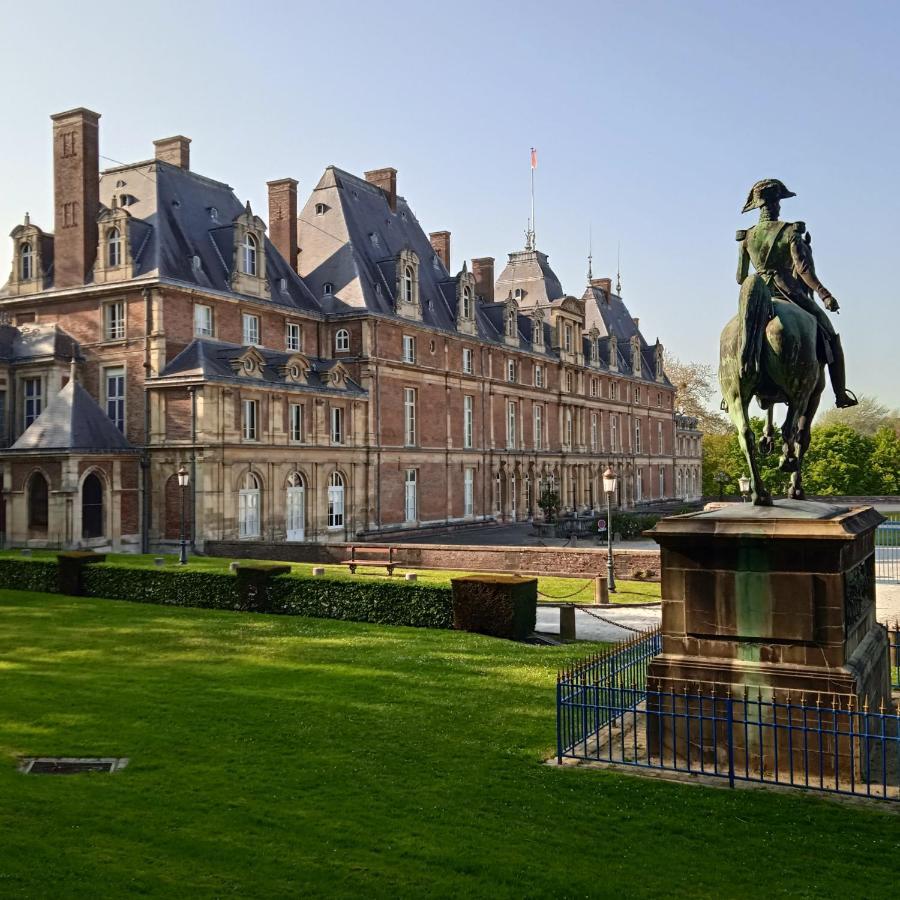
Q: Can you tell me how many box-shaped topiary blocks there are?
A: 3